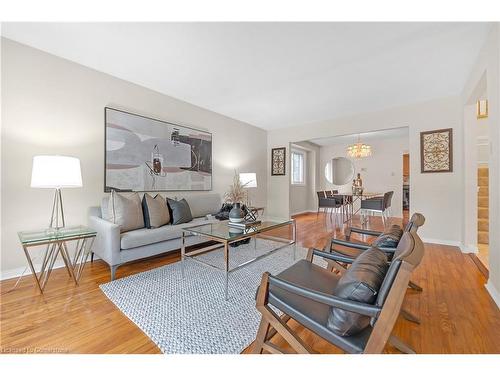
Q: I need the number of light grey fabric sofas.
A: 1